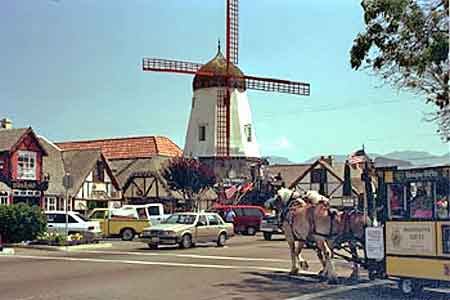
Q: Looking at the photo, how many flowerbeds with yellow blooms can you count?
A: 1